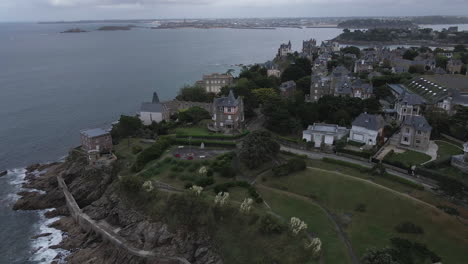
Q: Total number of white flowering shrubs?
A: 7